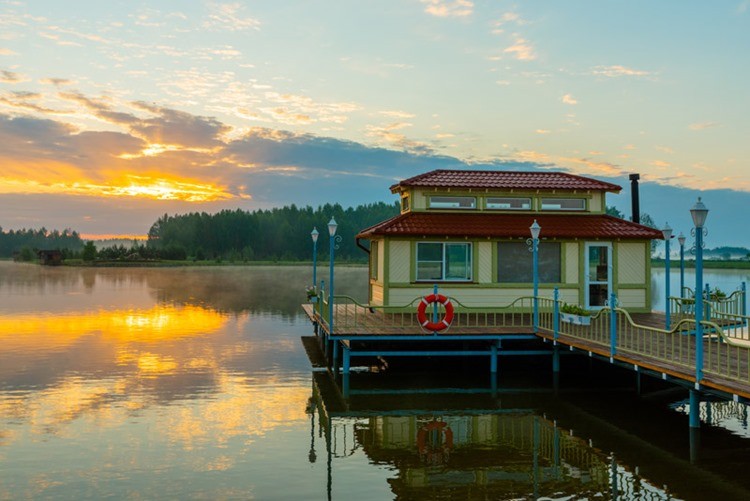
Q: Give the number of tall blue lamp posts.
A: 6